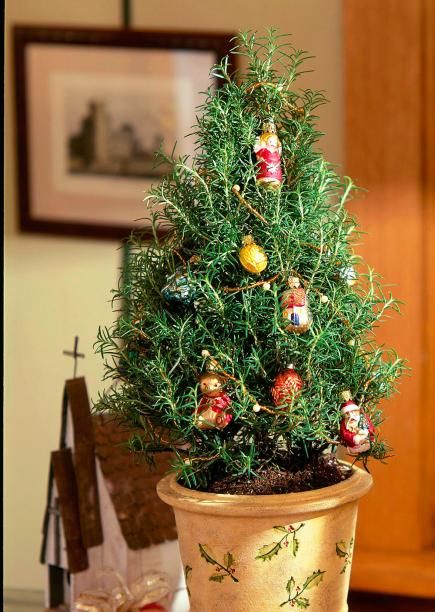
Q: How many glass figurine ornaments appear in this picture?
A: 4